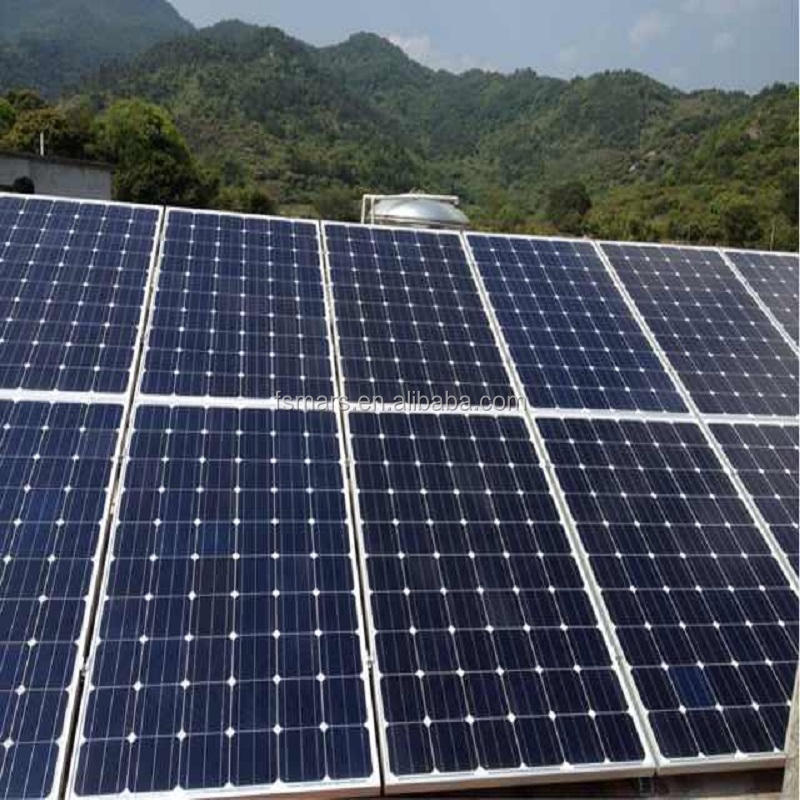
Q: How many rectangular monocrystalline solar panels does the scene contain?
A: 11